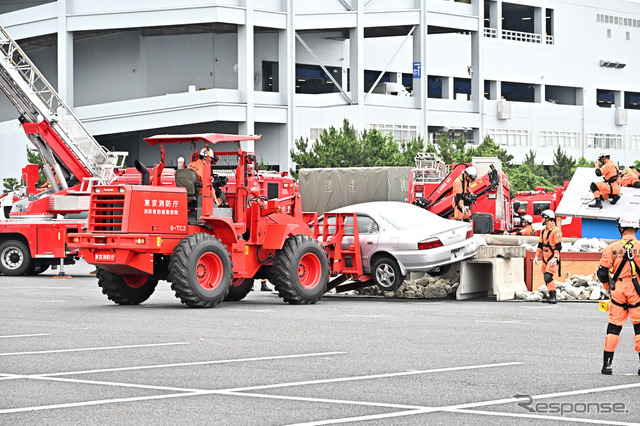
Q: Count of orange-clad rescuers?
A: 7